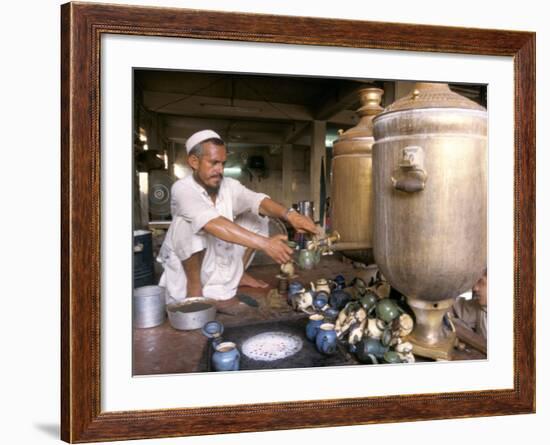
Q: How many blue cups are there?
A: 3